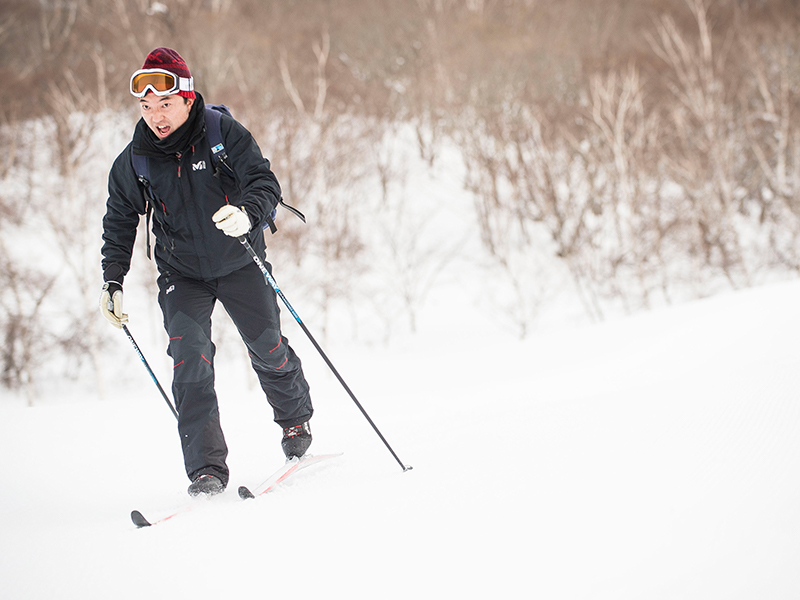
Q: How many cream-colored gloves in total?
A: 2